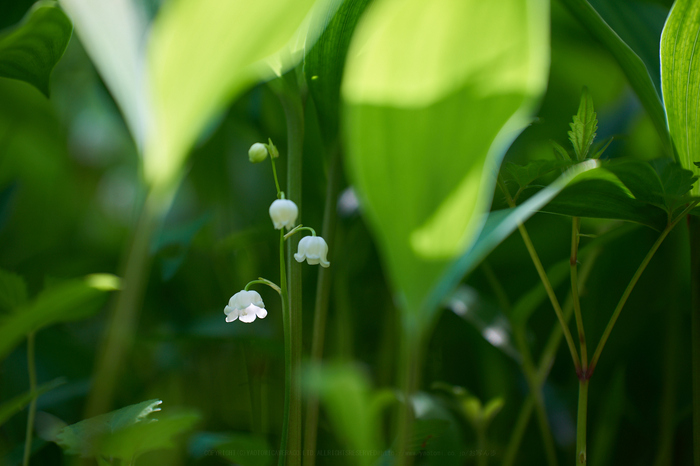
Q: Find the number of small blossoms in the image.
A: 4